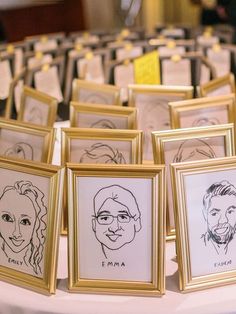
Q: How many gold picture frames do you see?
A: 12